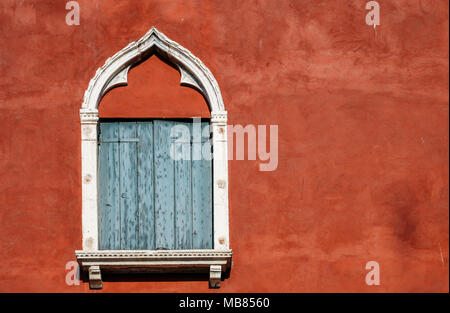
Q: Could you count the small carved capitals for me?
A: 2